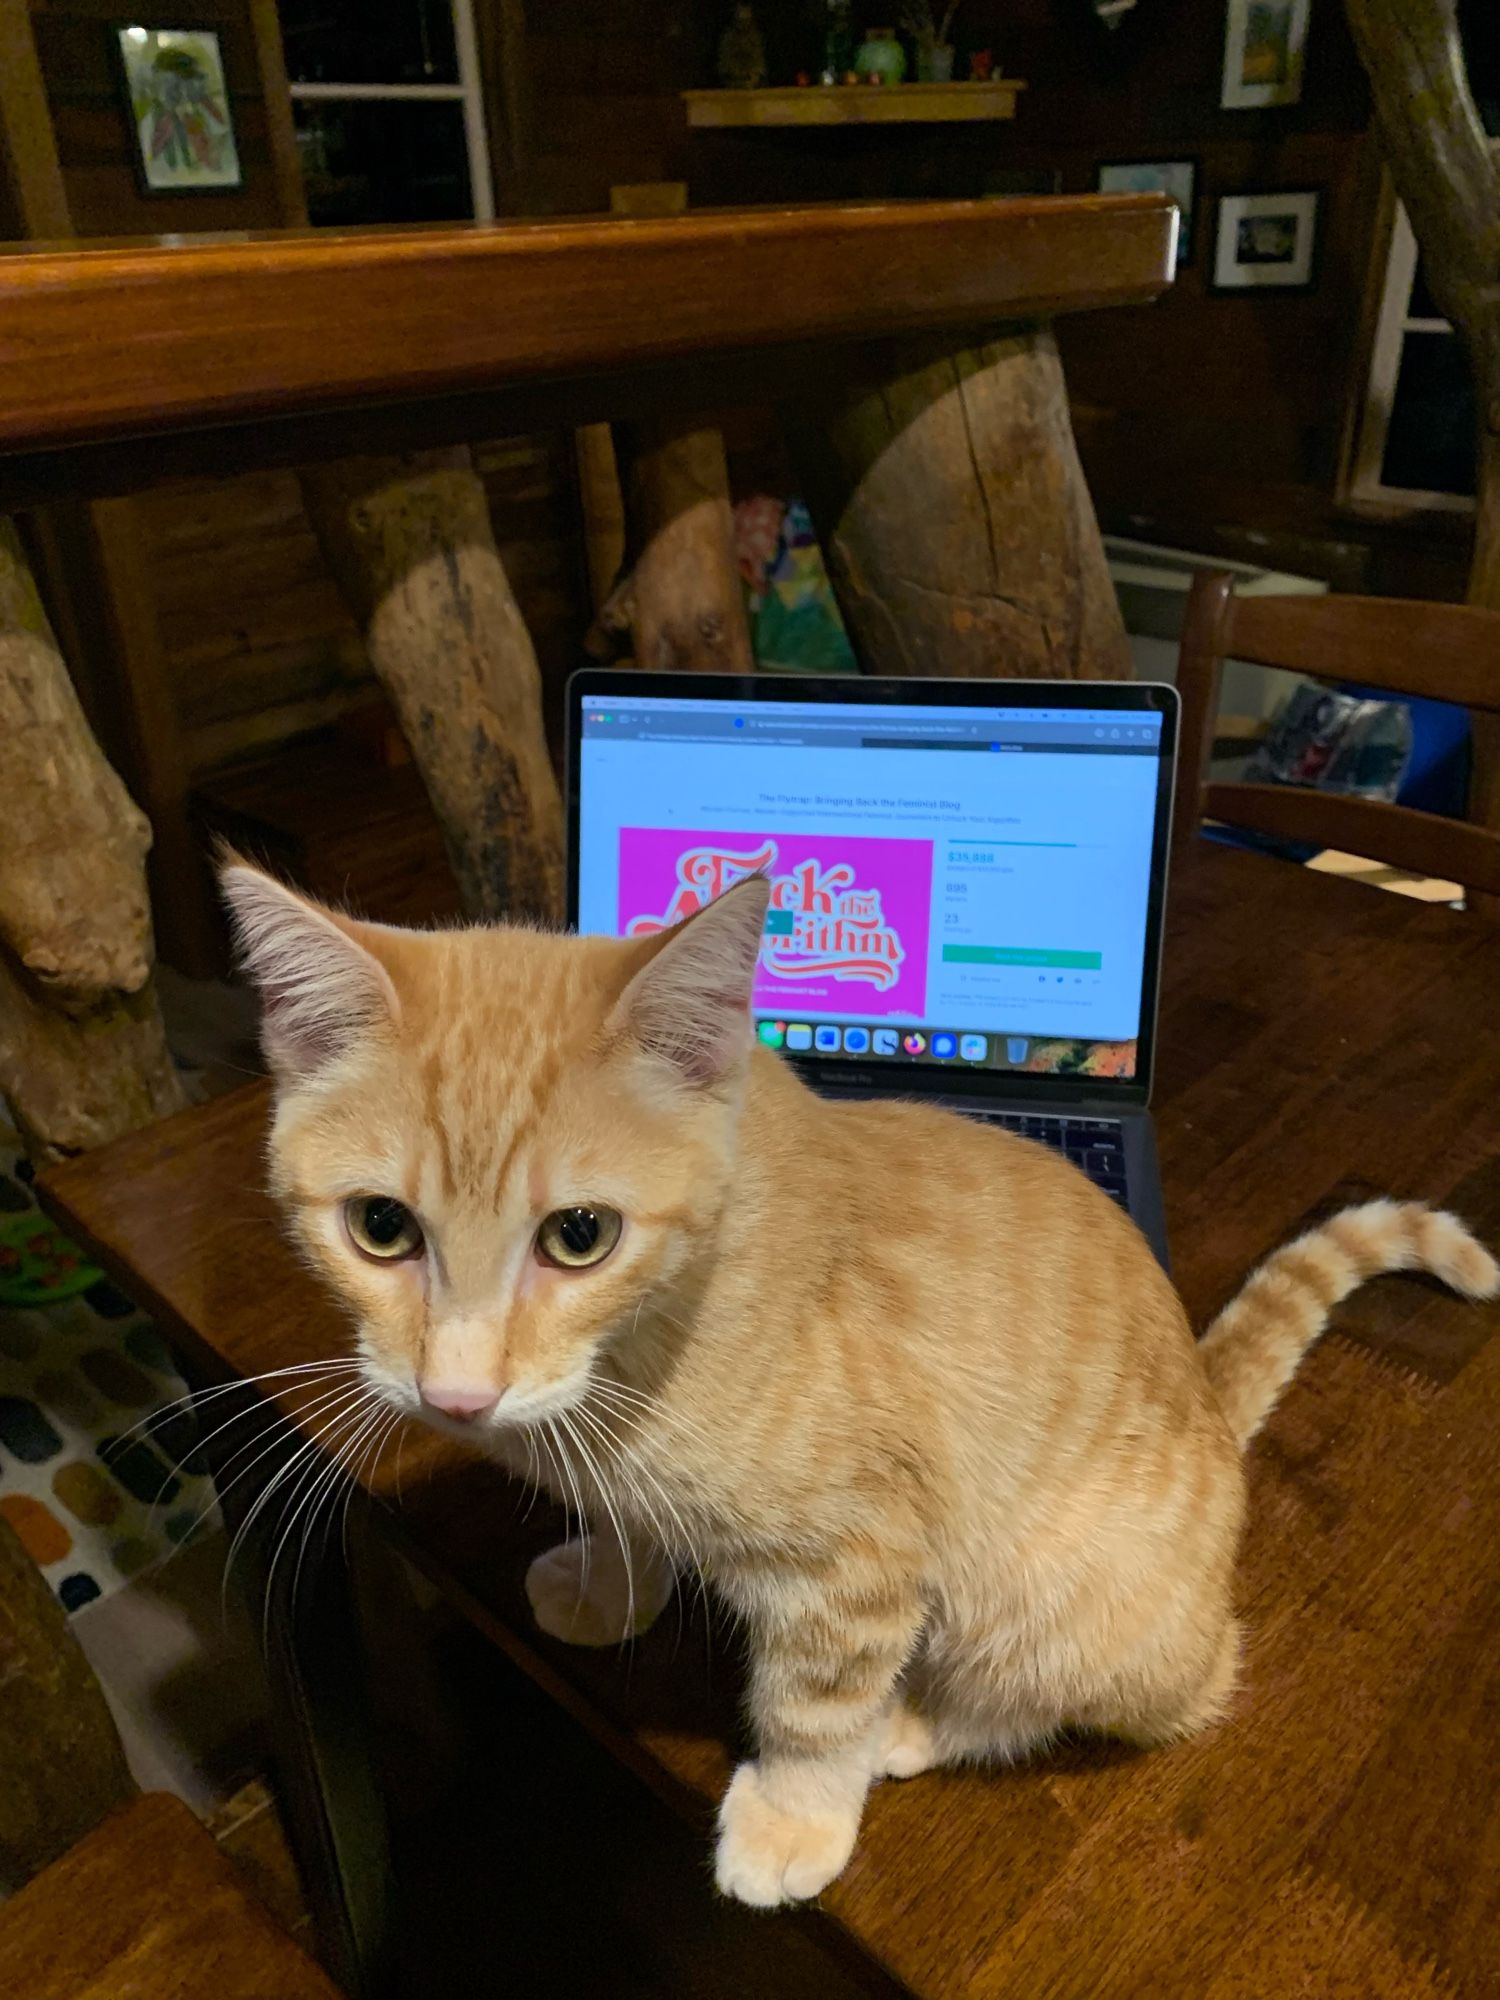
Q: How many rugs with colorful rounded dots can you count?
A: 1